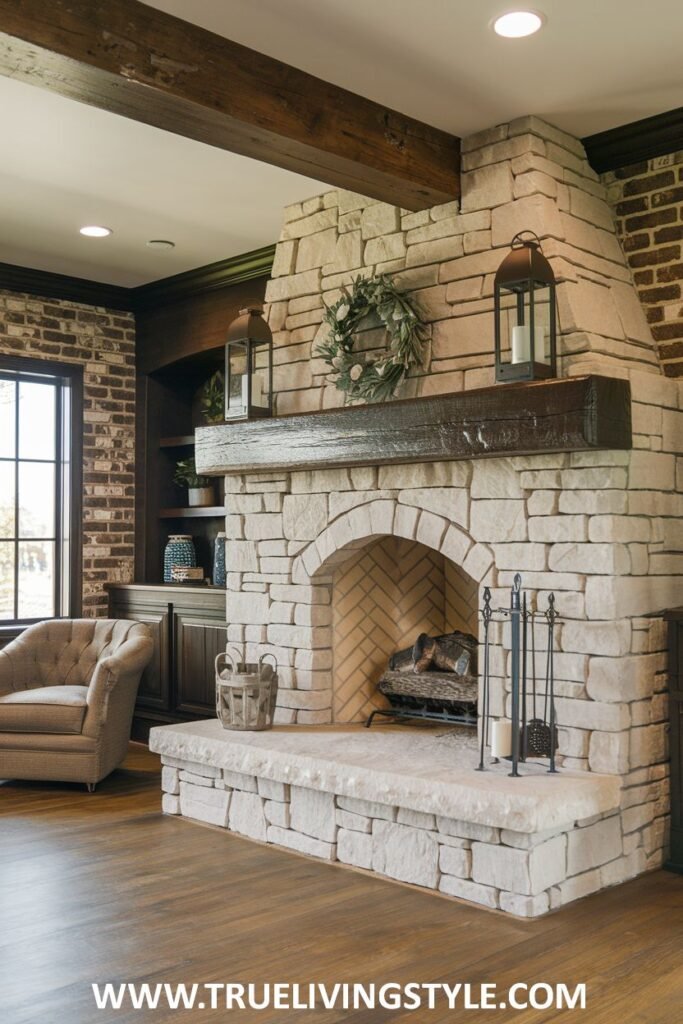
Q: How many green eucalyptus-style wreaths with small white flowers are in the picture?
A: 1